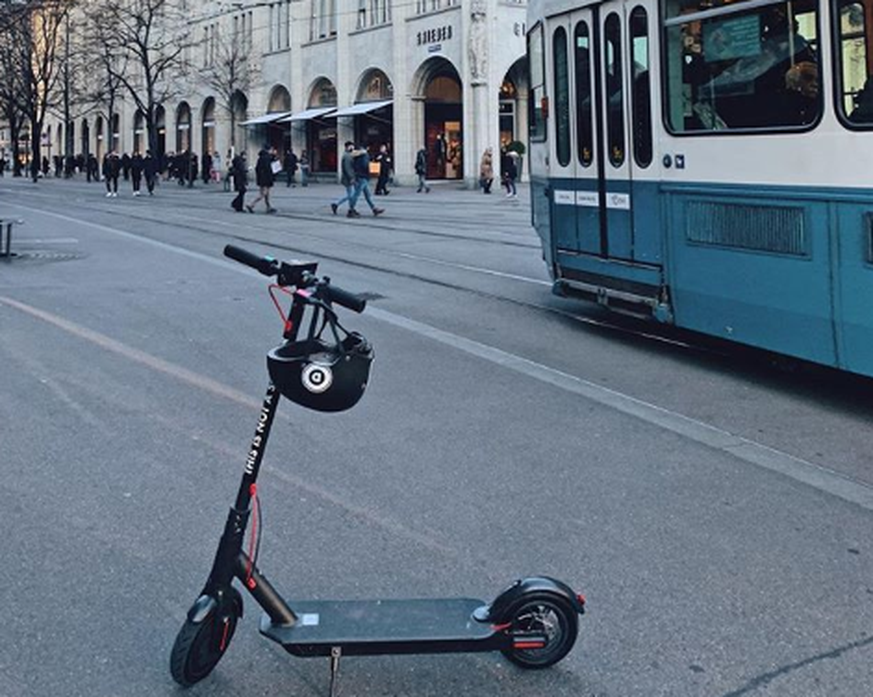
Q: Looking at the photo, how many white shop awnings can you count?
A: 3